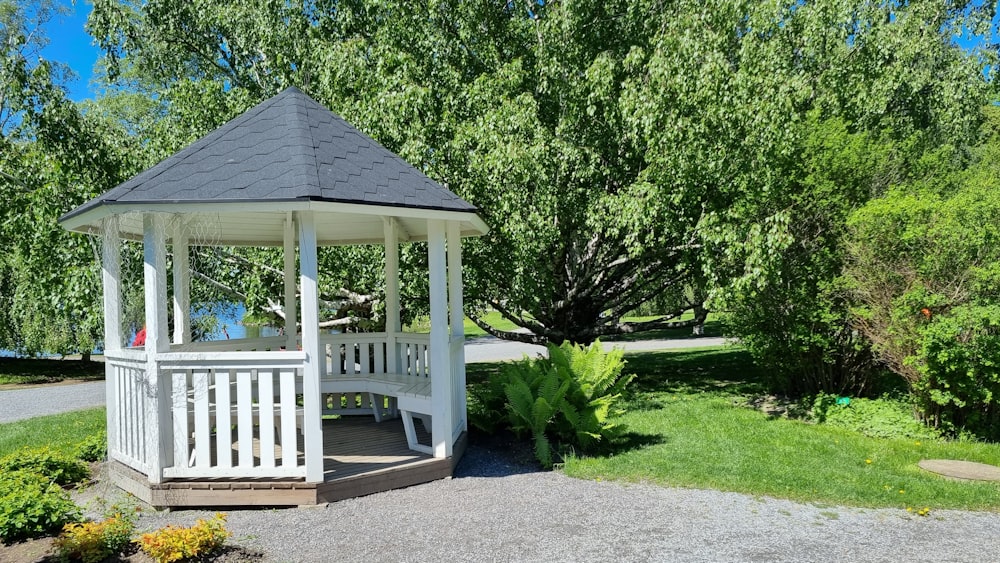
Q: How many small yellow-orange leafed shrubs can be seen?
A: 2